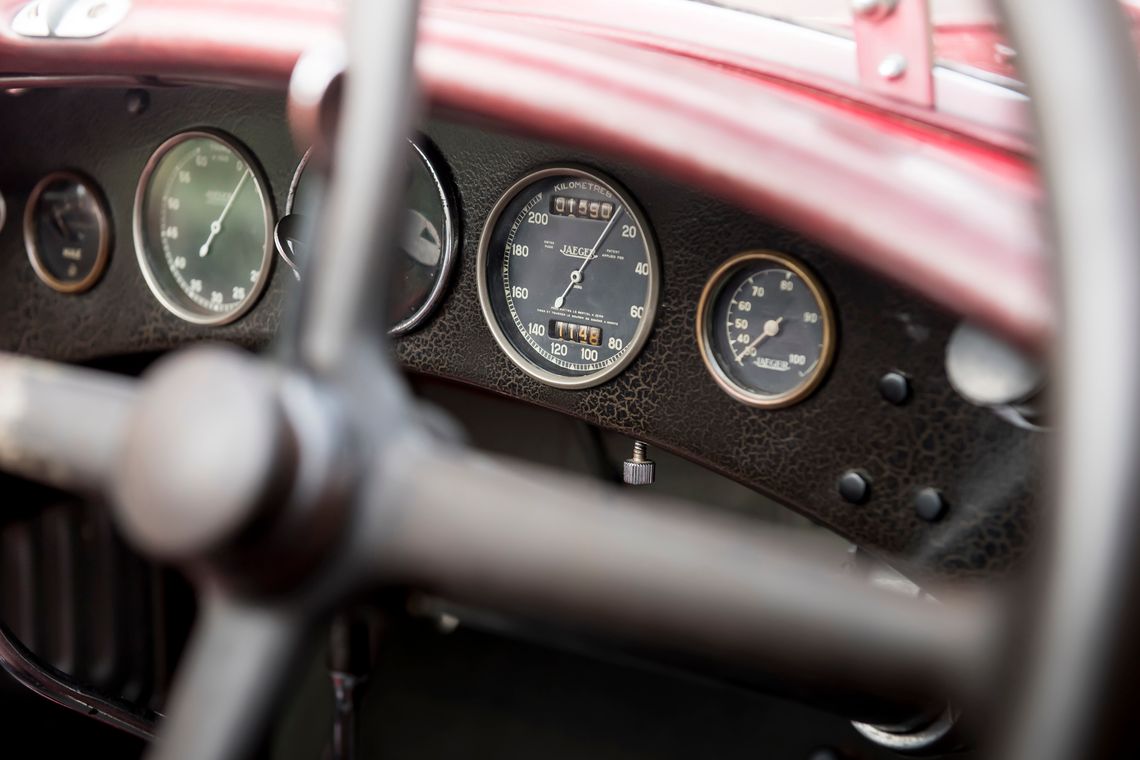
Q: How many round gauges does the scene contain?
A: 5